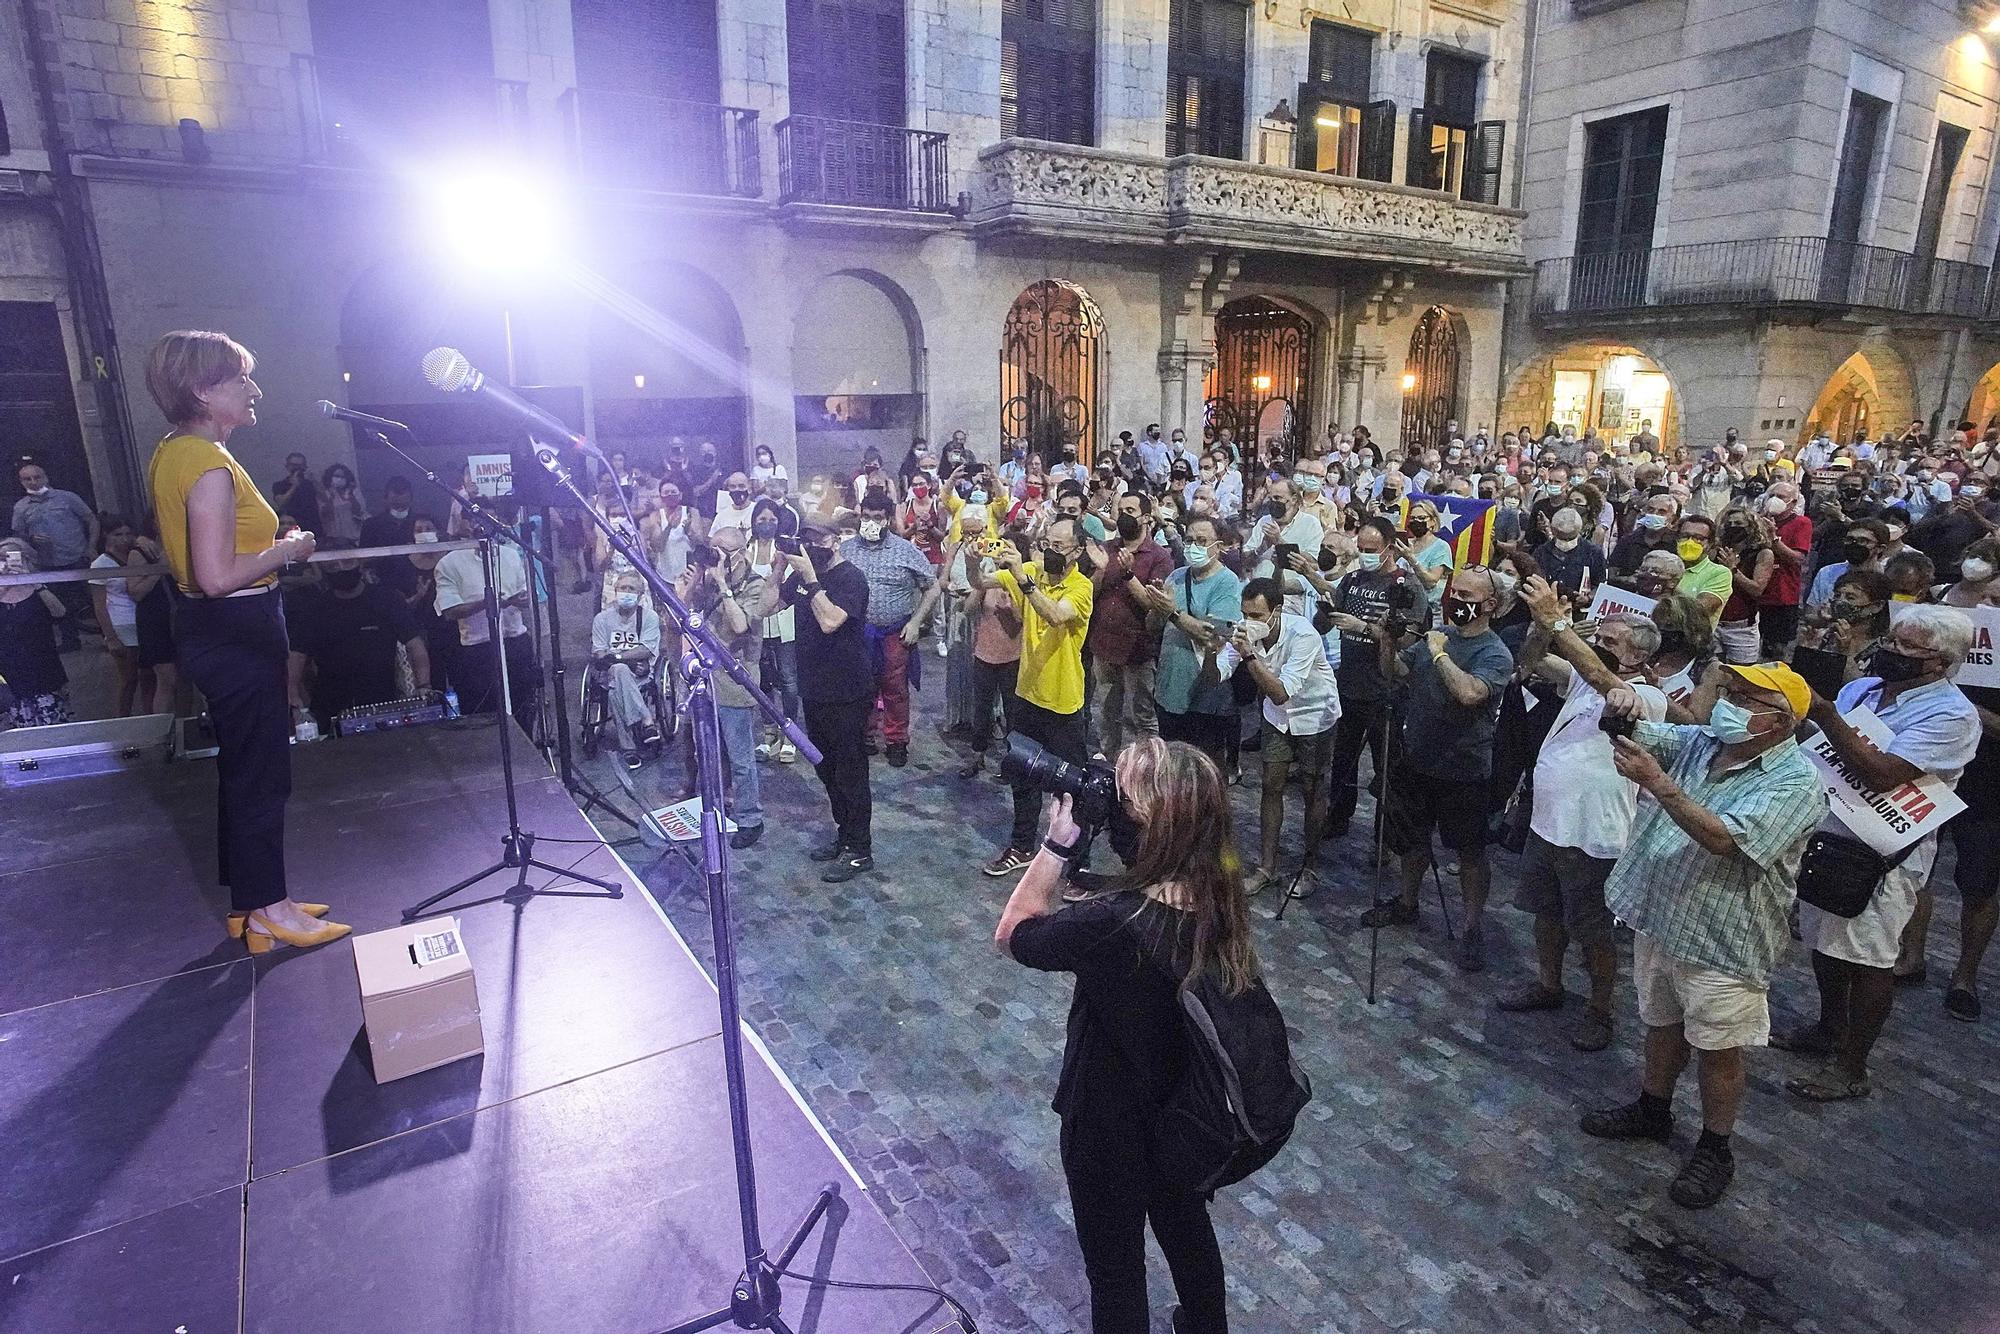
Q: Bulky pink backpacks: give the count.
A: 0